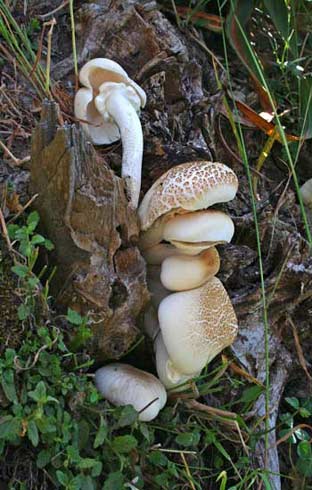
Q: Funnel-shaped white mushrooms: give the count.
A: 1